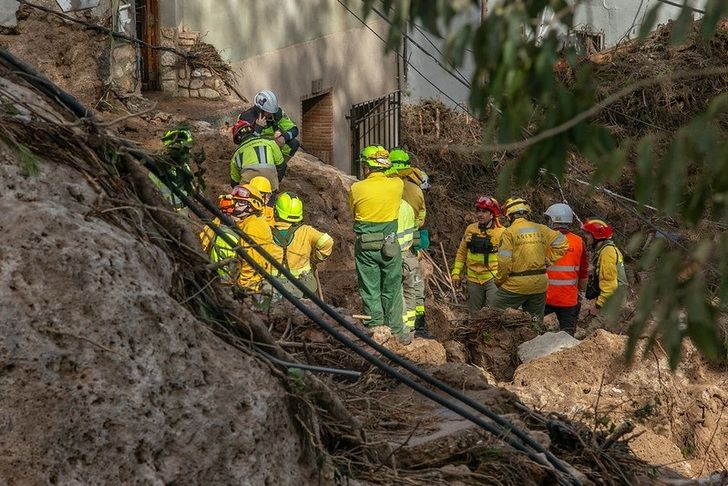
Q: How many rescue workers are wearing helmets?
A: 13